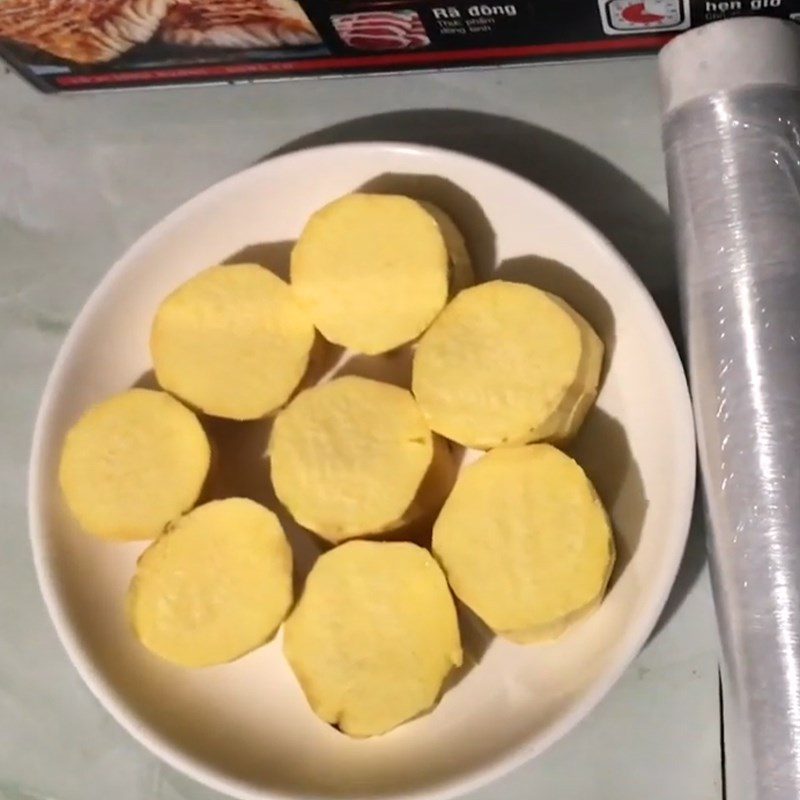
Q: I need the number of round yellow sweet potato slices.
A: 8